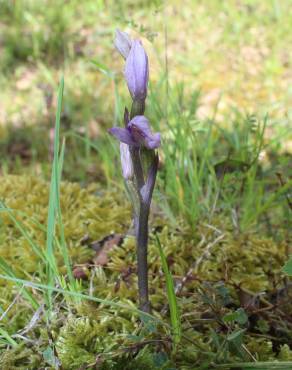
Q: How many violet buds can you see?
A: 3